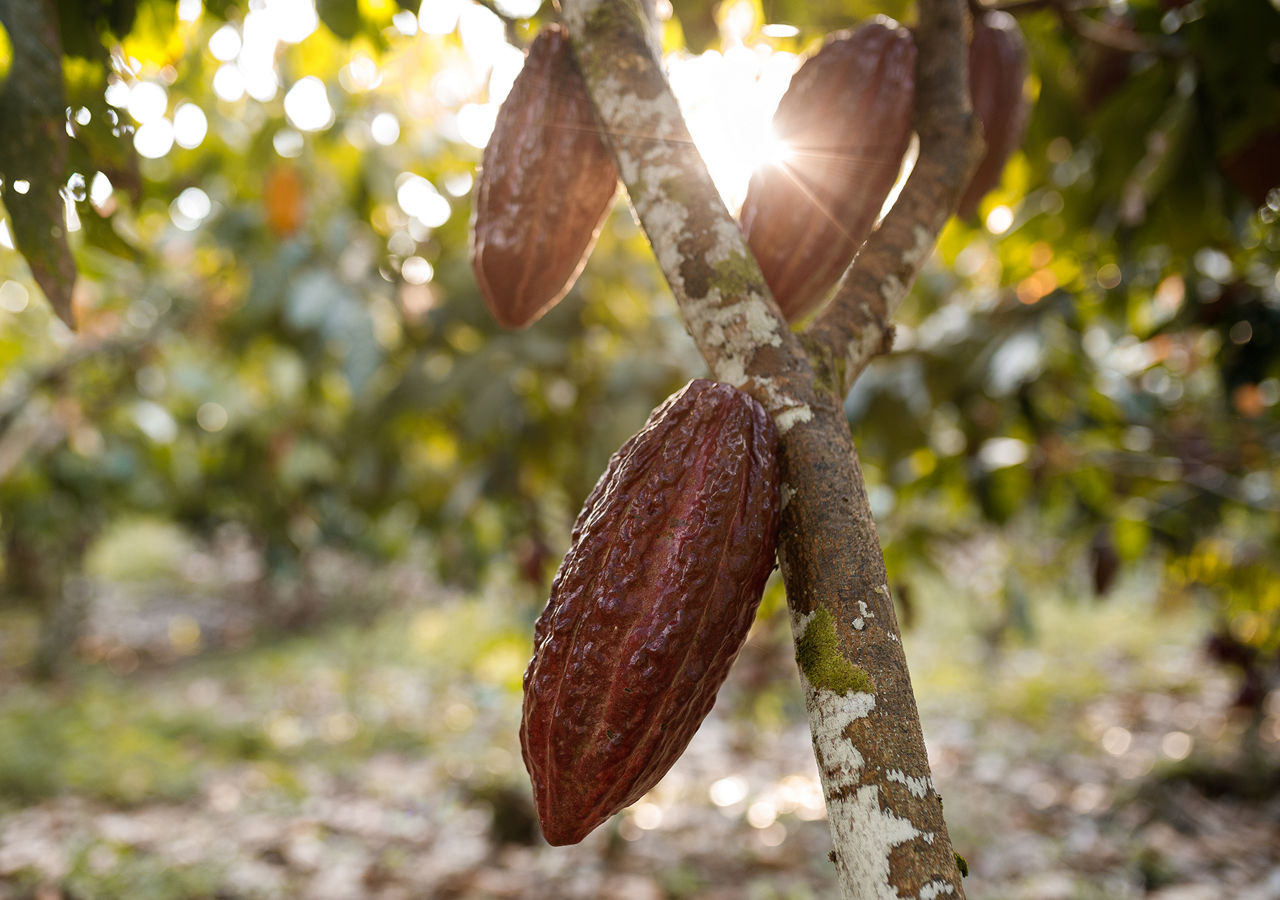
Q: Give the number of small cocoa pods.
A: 3